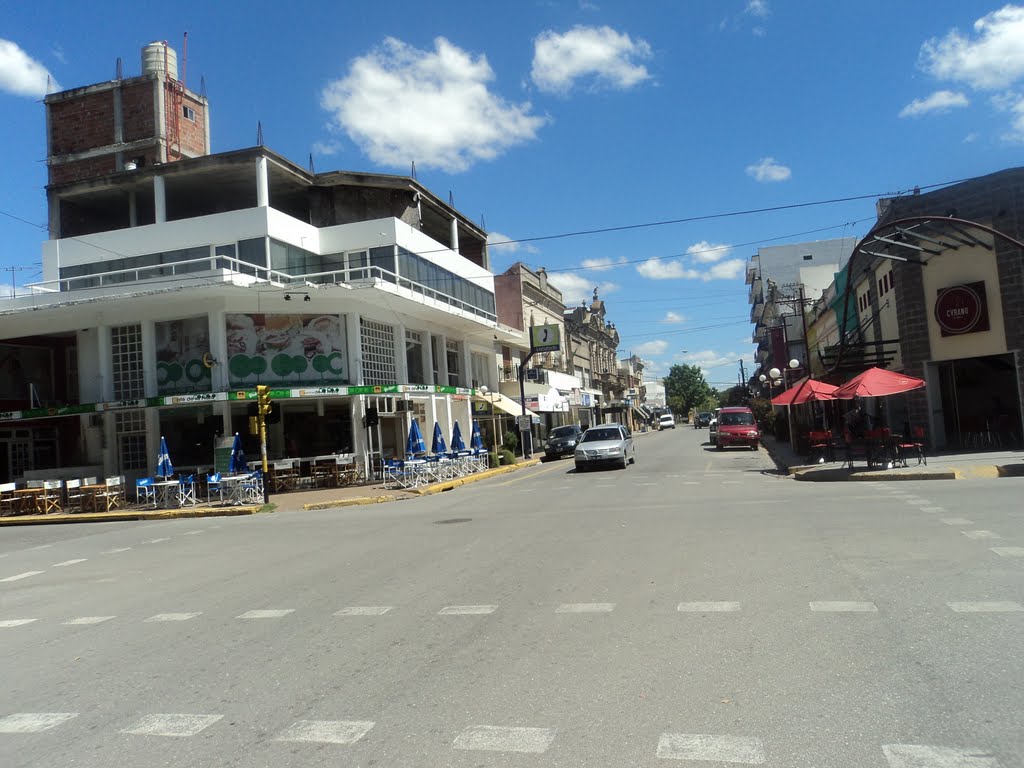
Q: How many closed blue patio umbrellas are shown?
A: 6